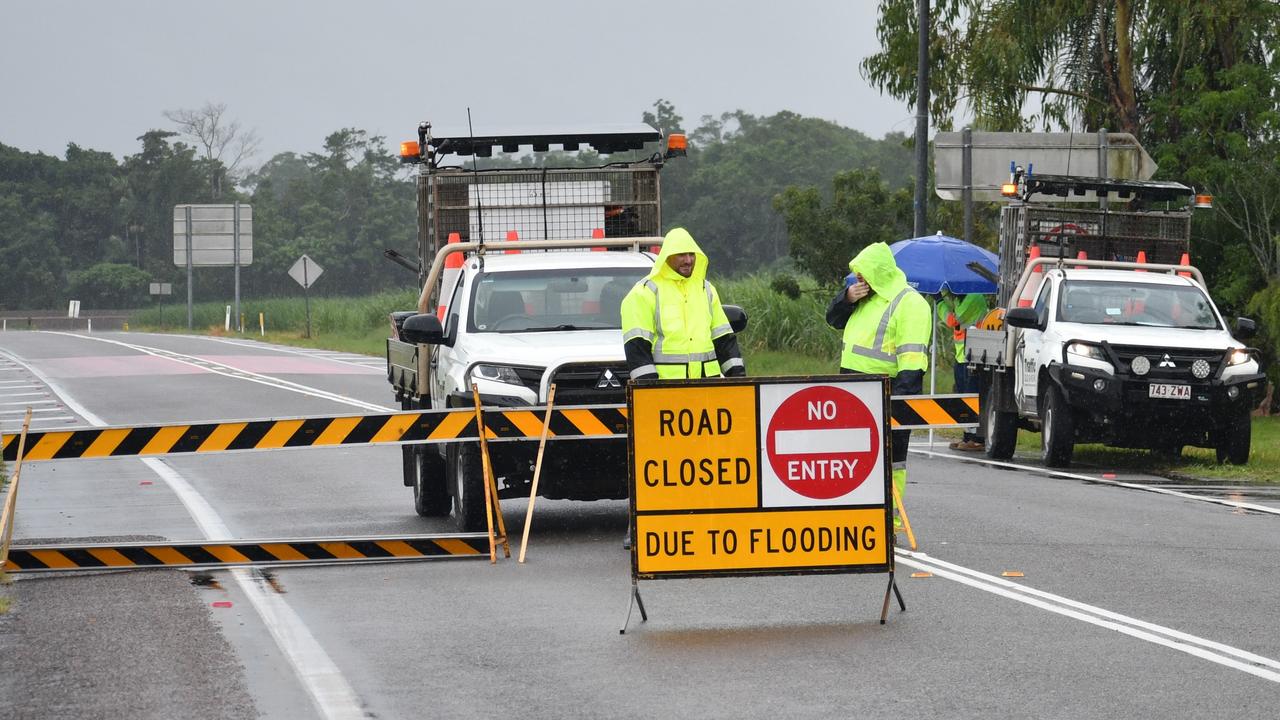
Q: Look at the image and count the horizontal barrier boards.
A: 3